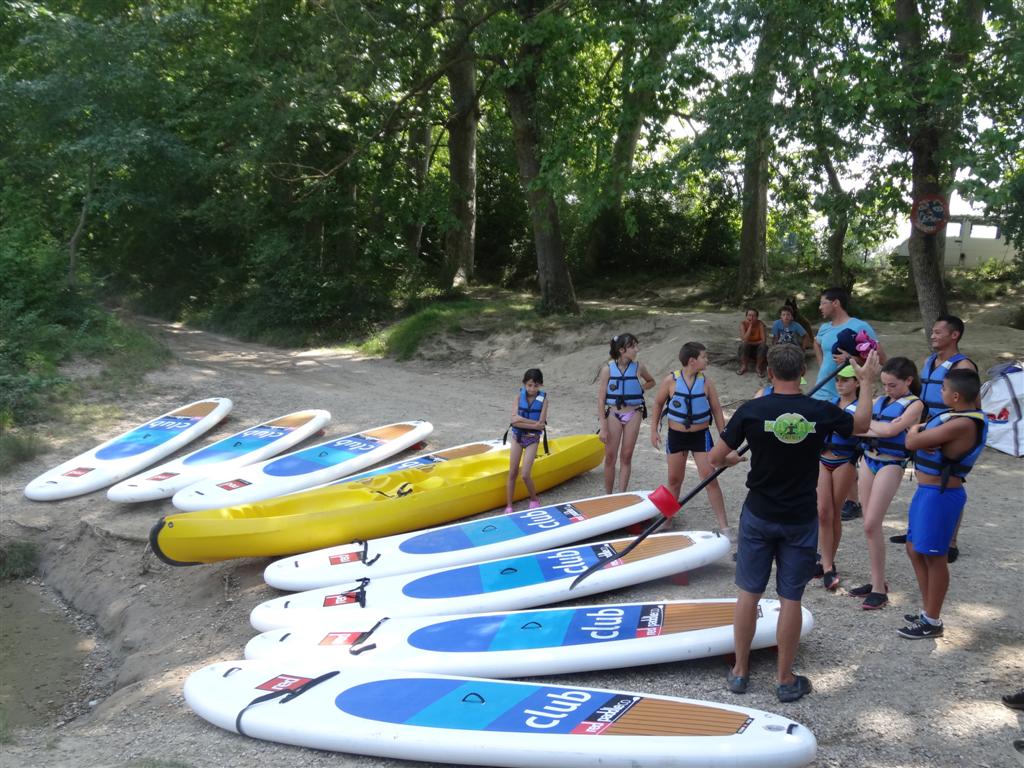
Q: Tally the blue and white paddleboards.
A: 8